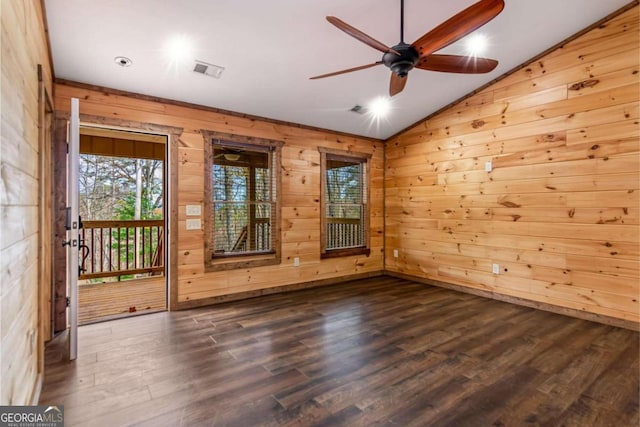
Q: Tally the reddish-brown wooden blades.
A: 5